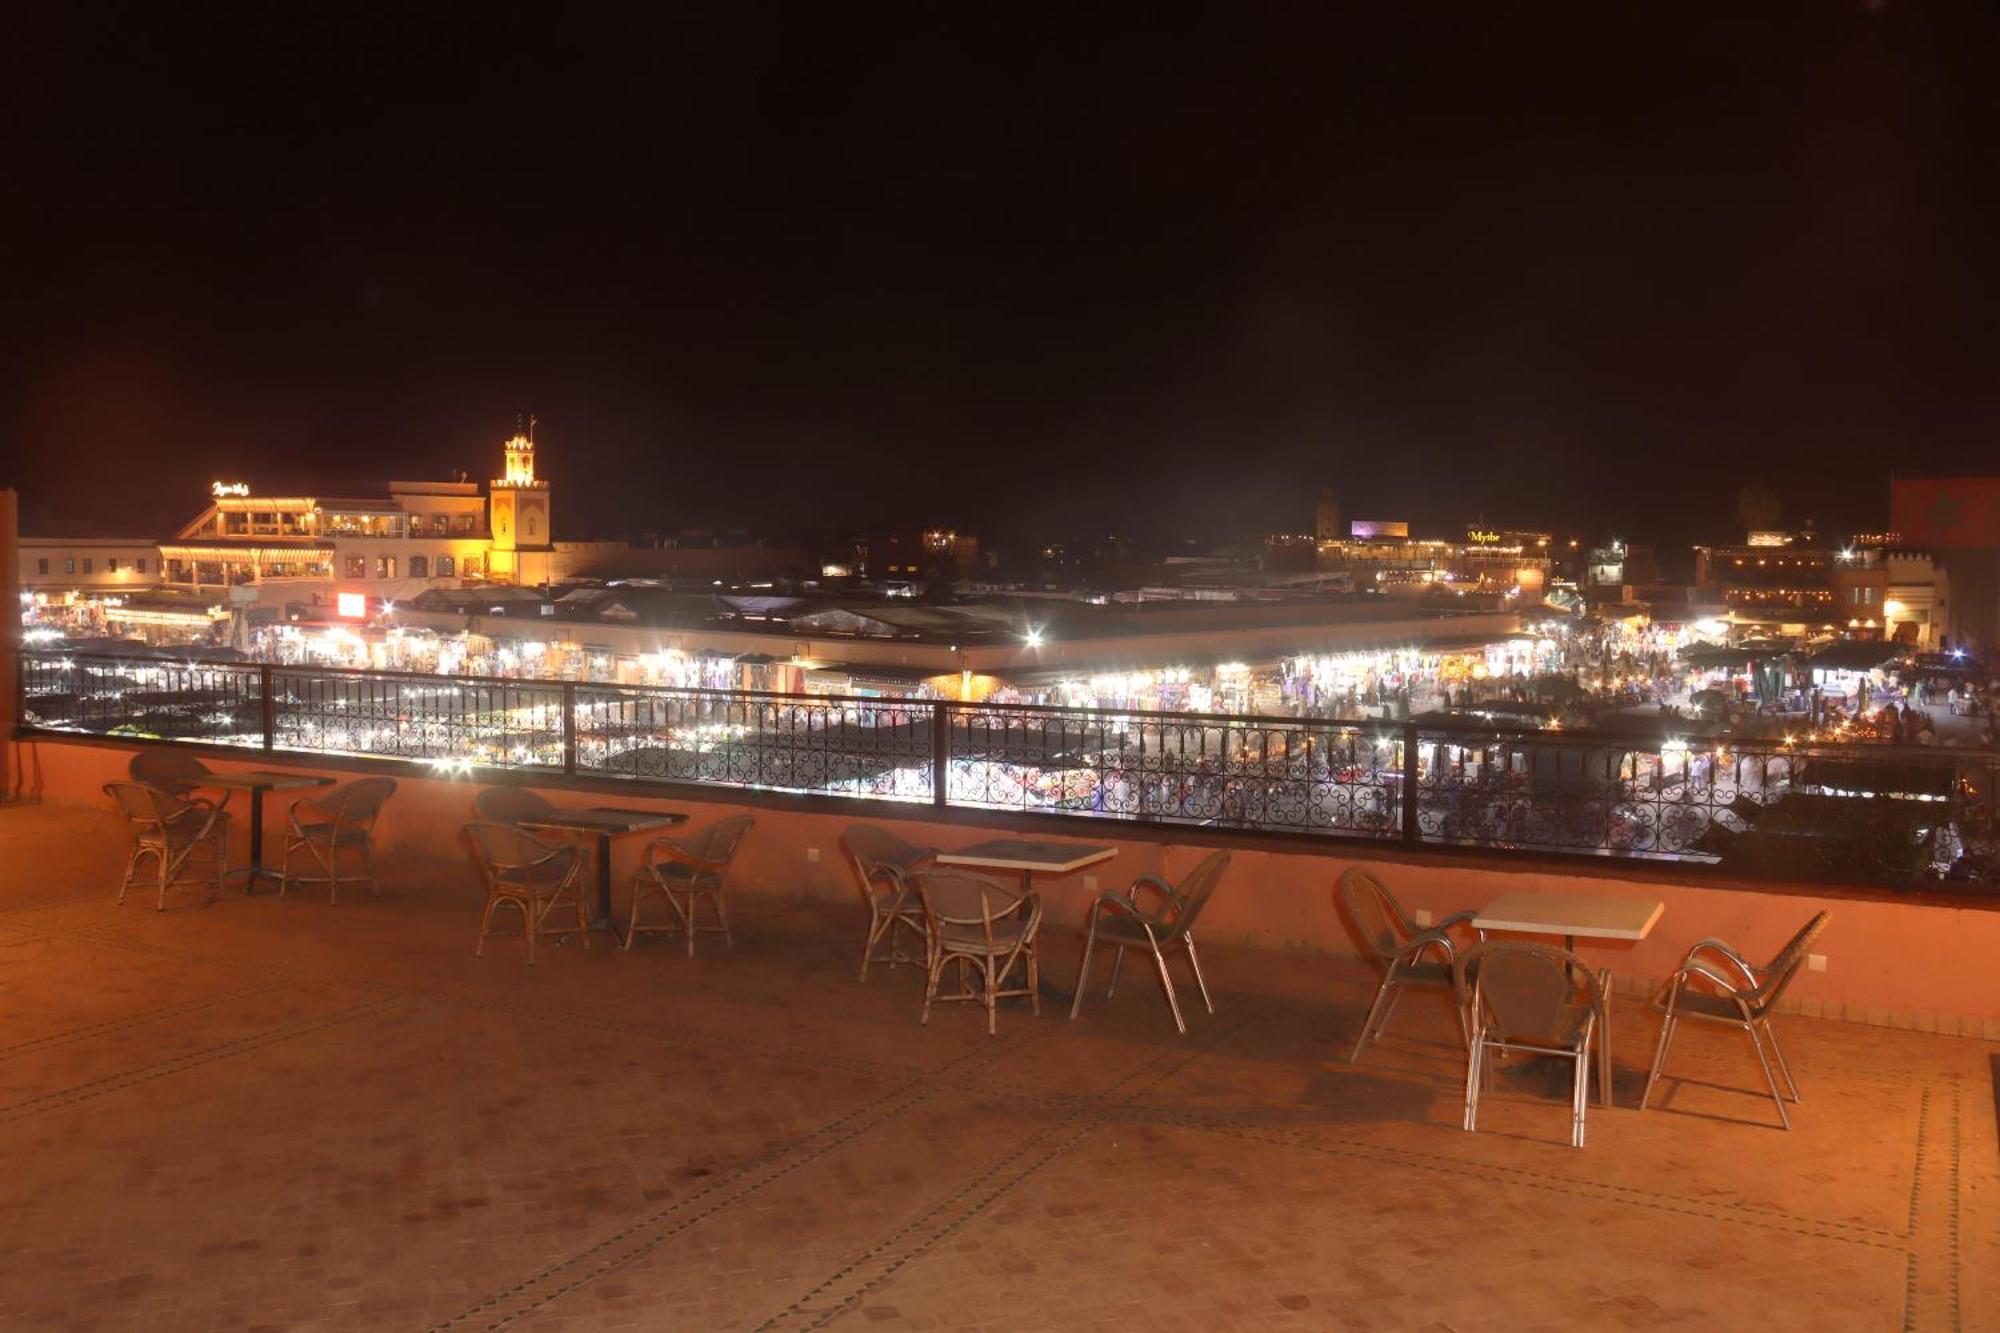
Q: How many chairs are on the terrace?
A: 12